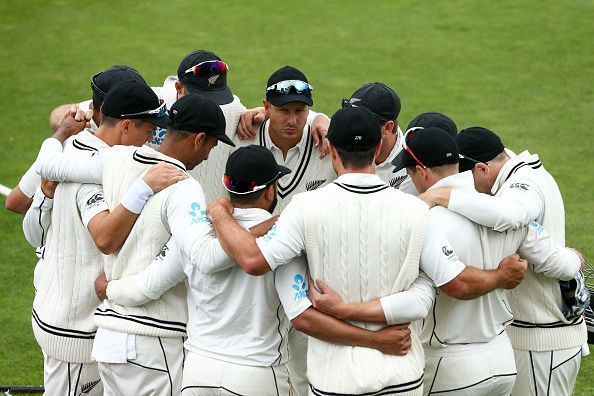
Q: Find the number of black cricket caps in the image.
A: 11